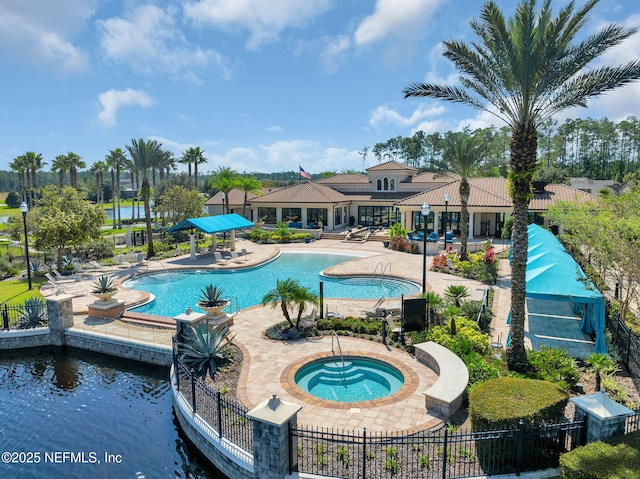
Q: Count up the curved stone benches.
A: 1